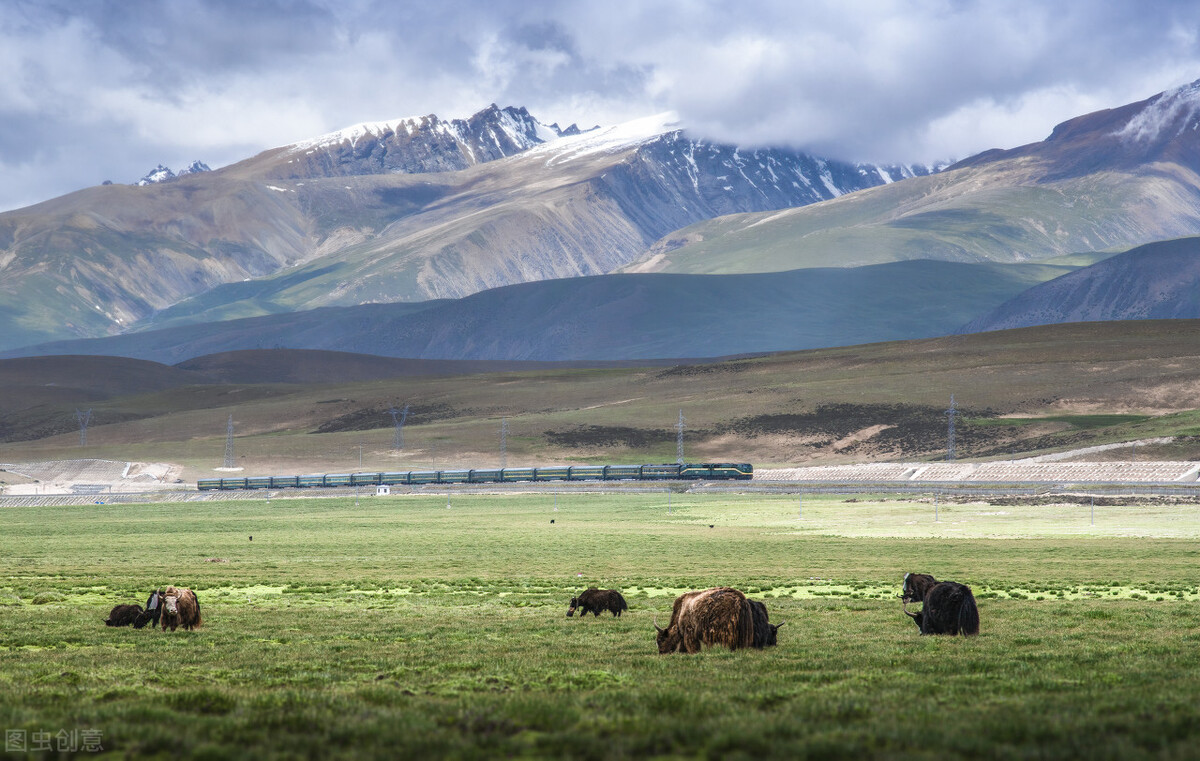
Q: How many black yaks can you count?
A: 6